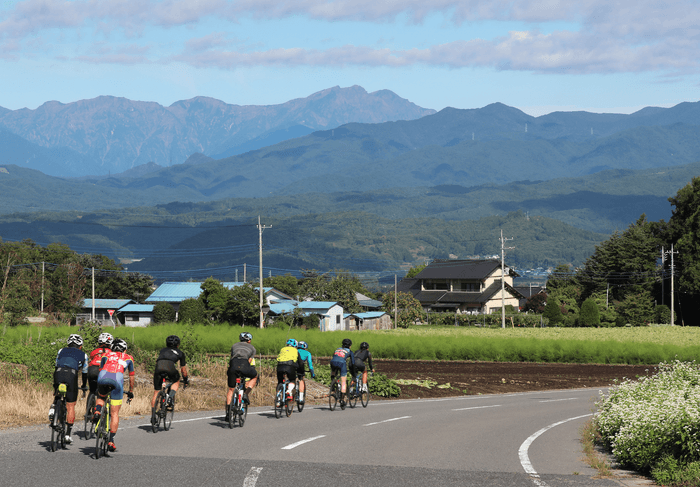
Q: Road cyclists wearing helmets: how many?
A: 9